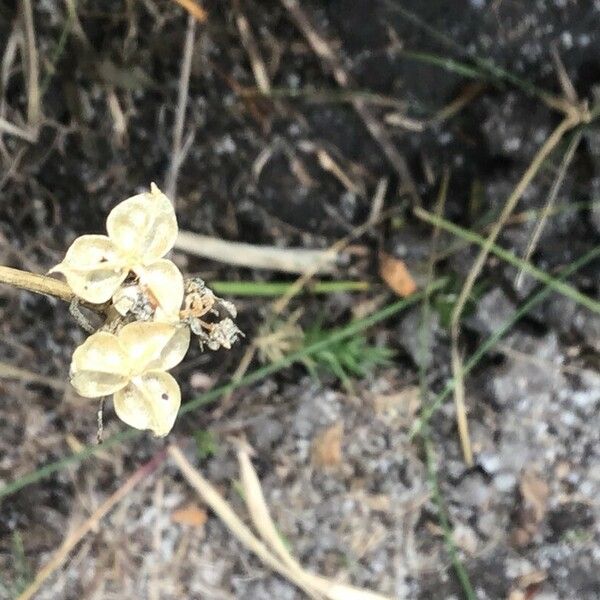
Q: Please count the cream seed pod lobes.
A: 6